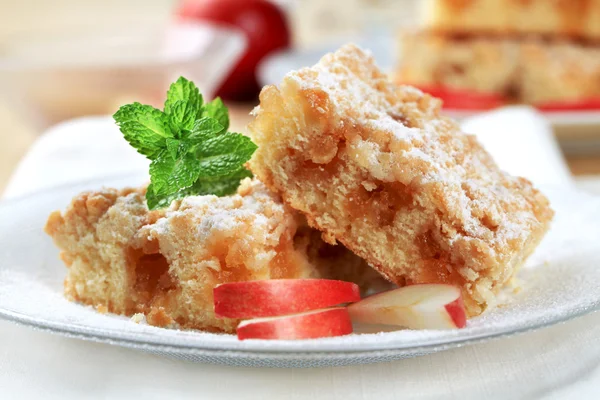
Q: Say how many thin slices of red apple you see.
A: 3